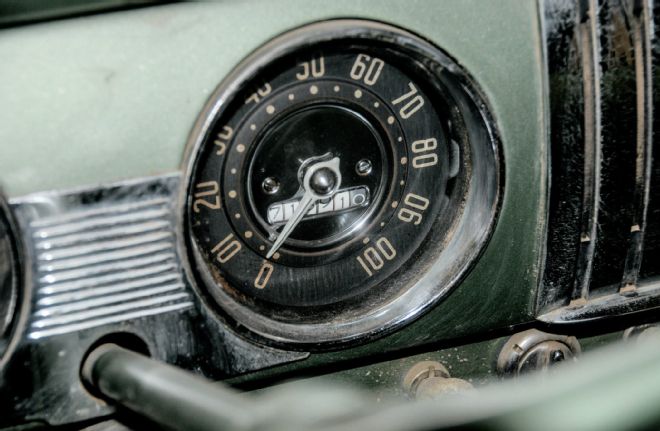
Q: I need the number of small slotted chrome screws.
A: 2